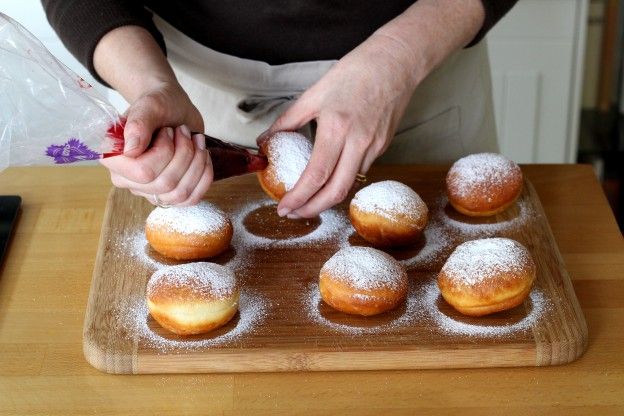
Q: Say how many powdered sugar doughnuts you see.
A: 7